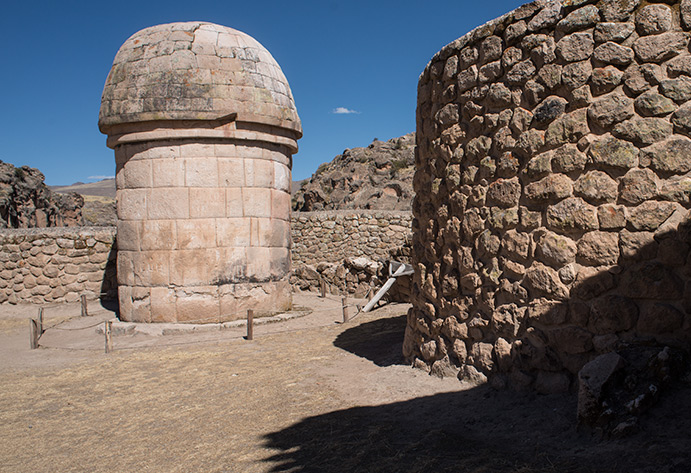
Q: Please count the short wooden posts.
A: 7